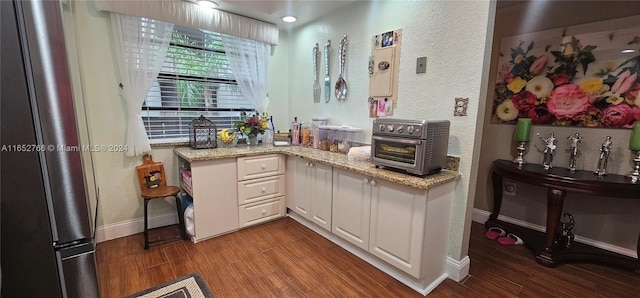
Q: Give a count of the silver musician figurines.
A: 3